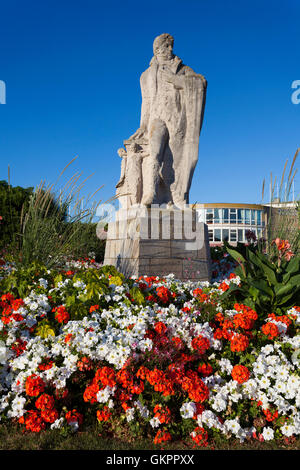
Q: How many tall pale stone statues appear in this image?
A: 1